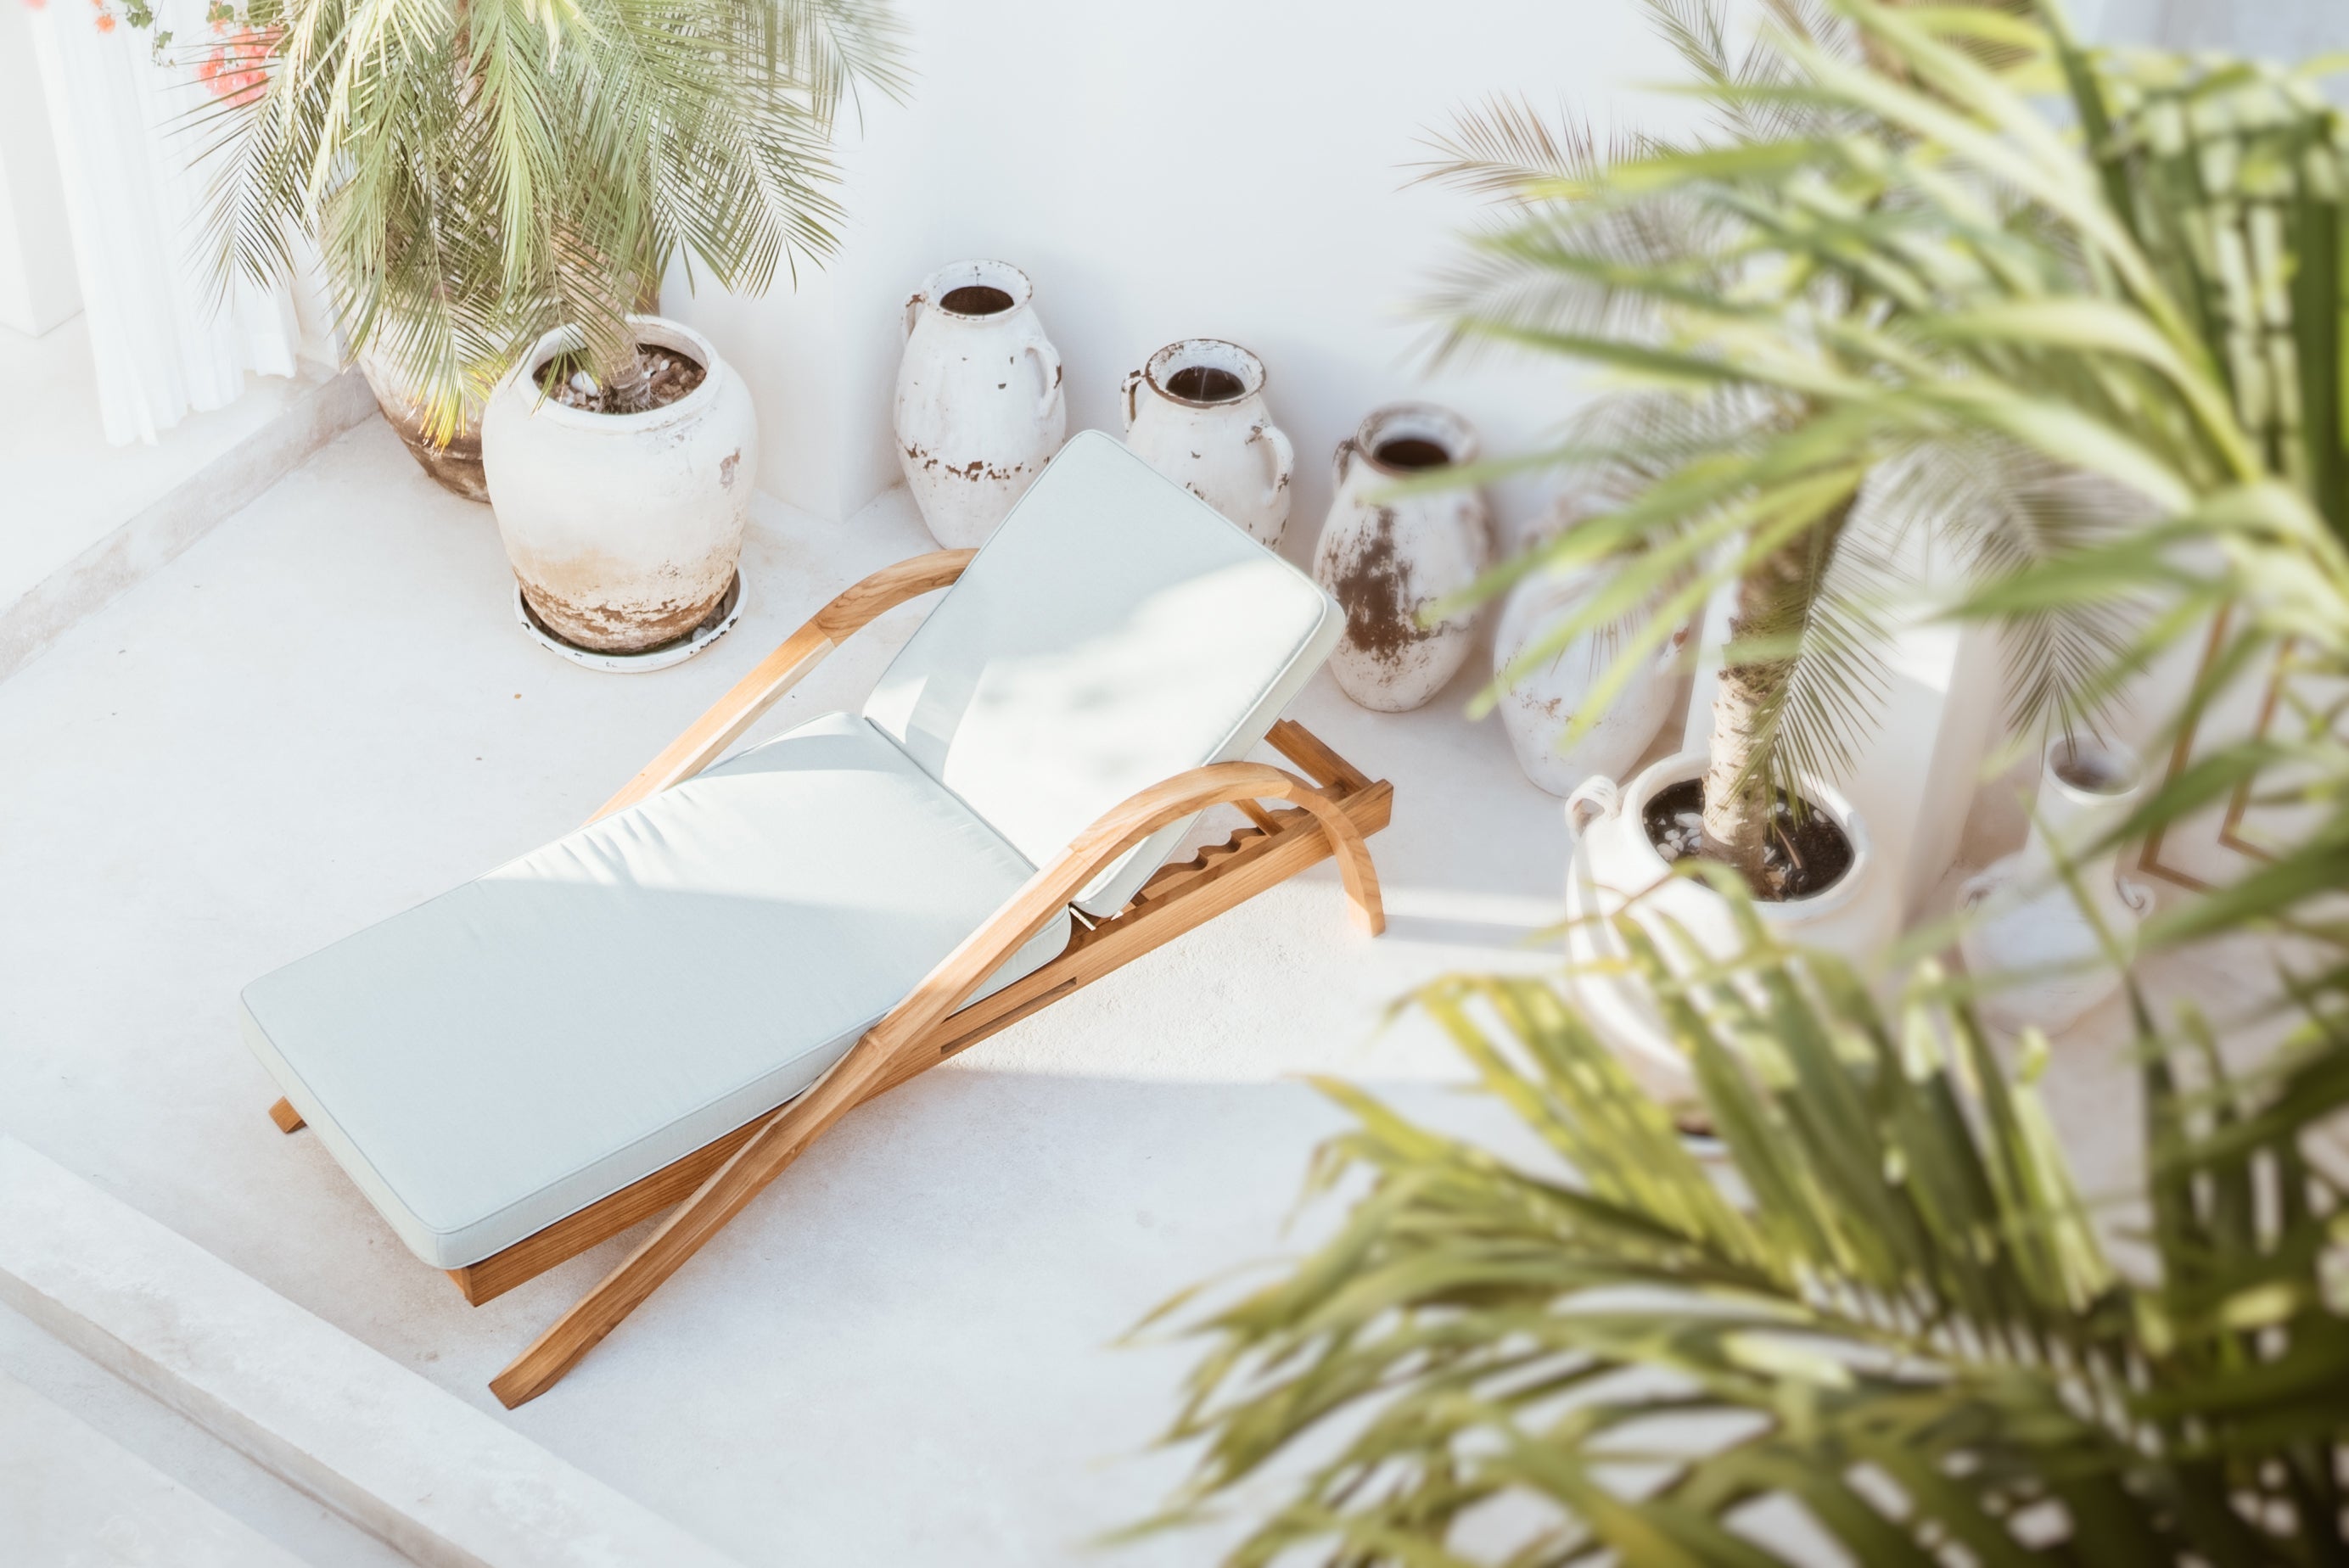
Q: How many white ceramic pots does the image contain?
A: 8